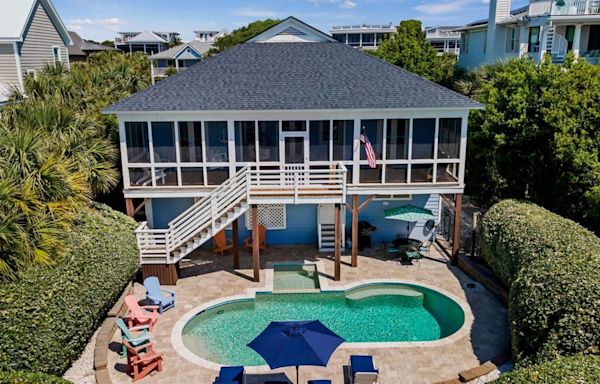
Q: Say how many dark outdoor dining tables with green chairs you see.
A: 1